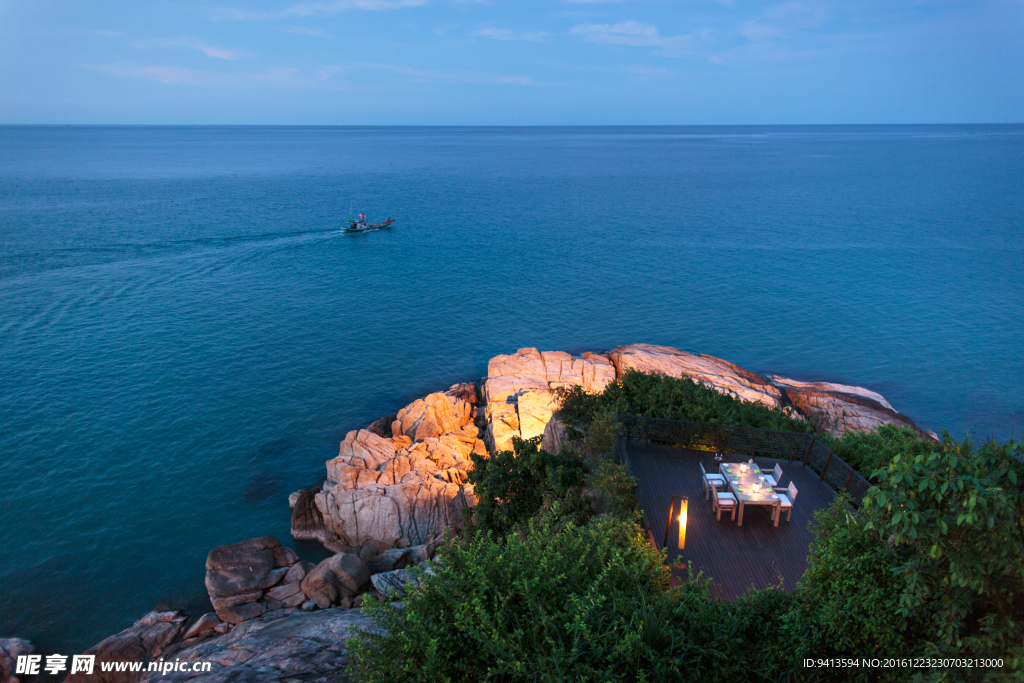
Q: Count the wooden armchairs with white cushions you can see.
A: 4